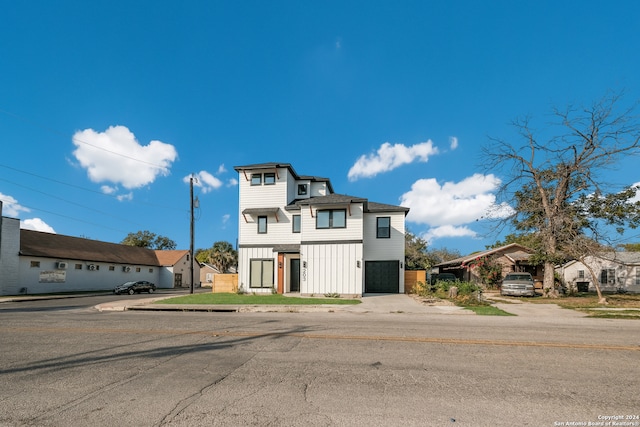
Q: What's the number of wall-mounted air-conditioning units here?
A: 3